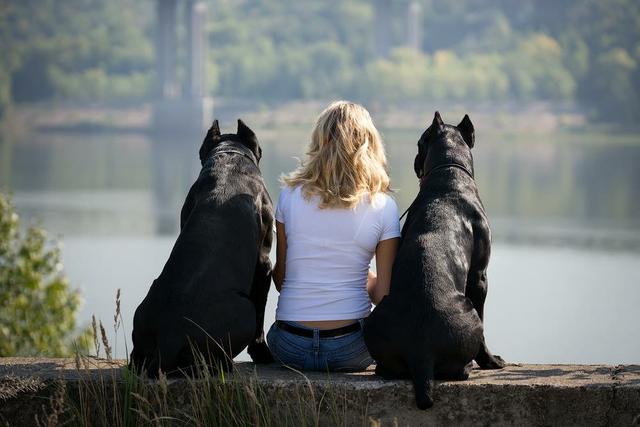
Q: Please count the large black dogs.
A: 2